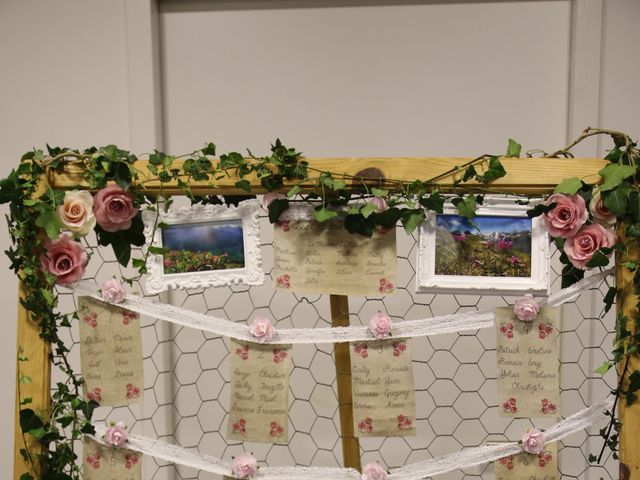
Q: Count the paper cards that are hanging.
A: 7